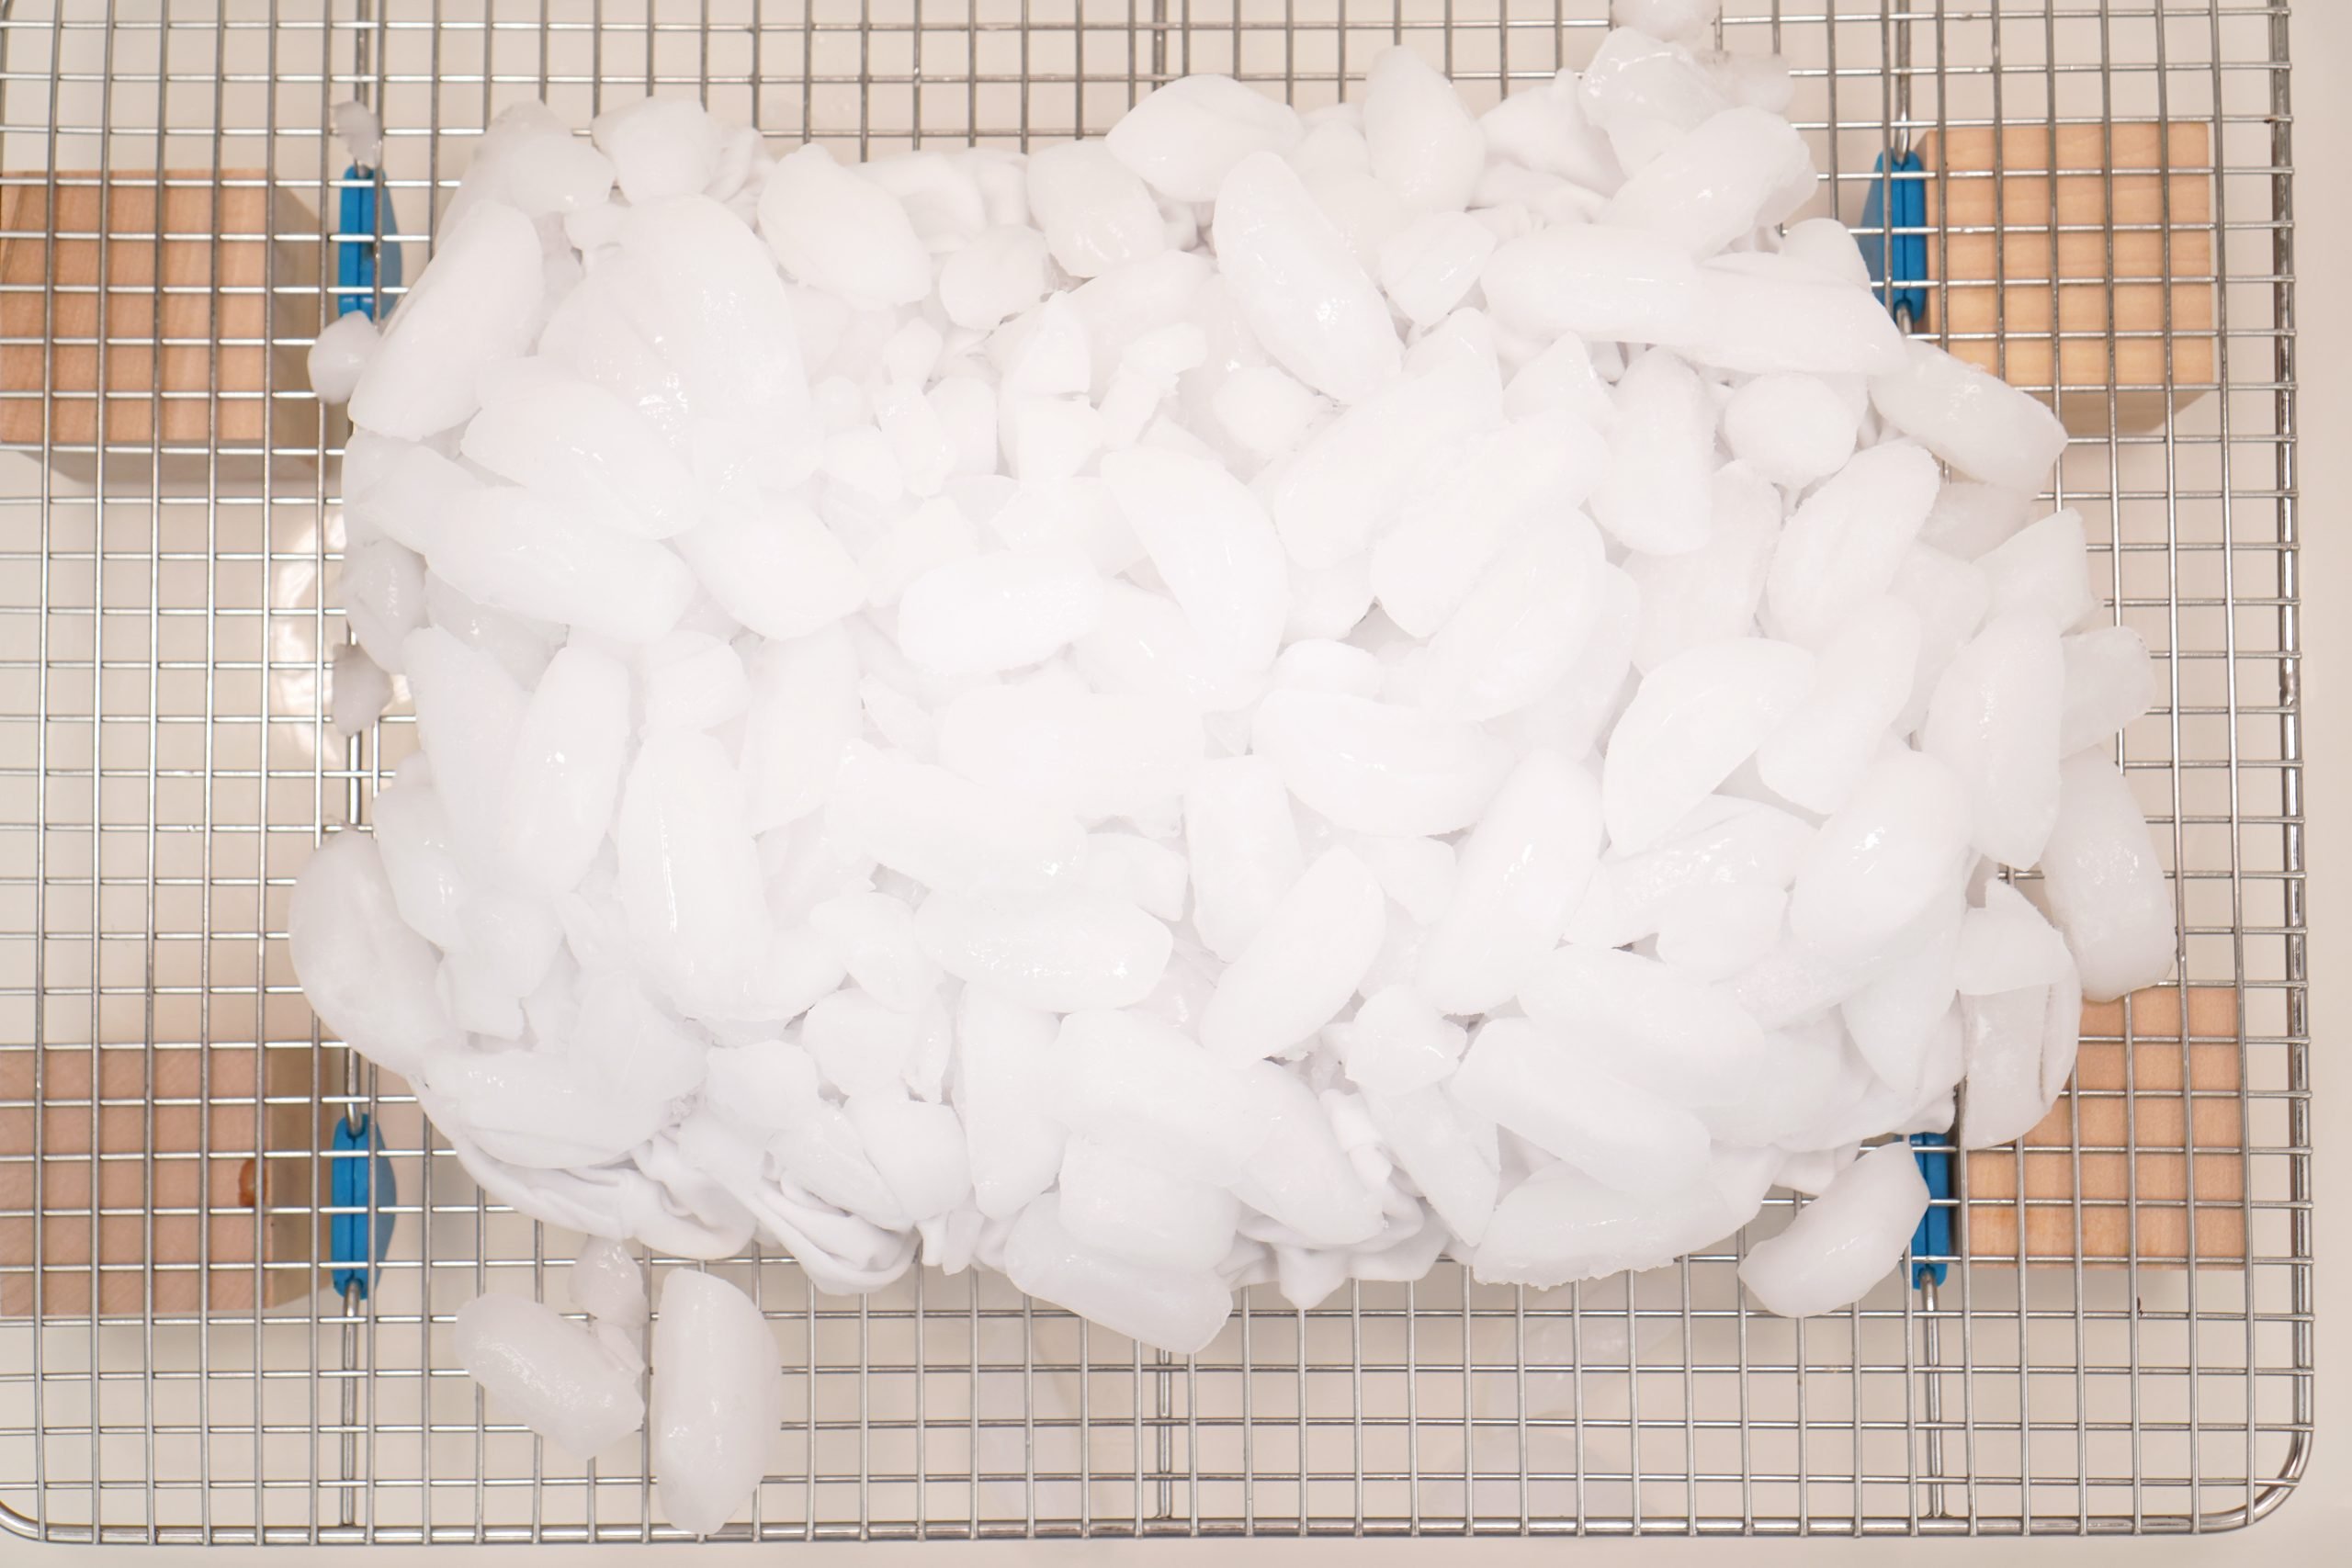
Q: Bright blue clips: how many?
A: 4